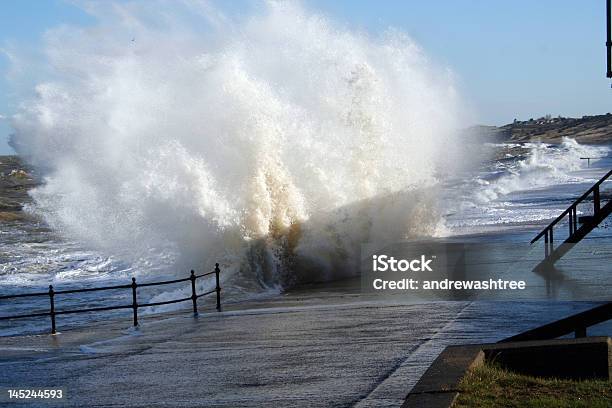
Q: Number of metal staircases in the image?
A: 1